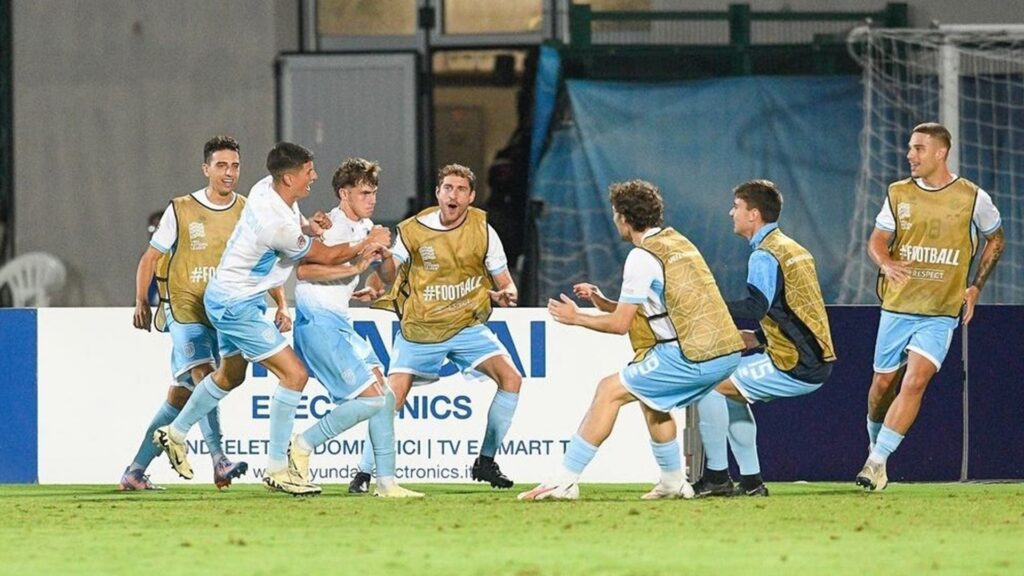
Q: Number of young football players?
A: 7